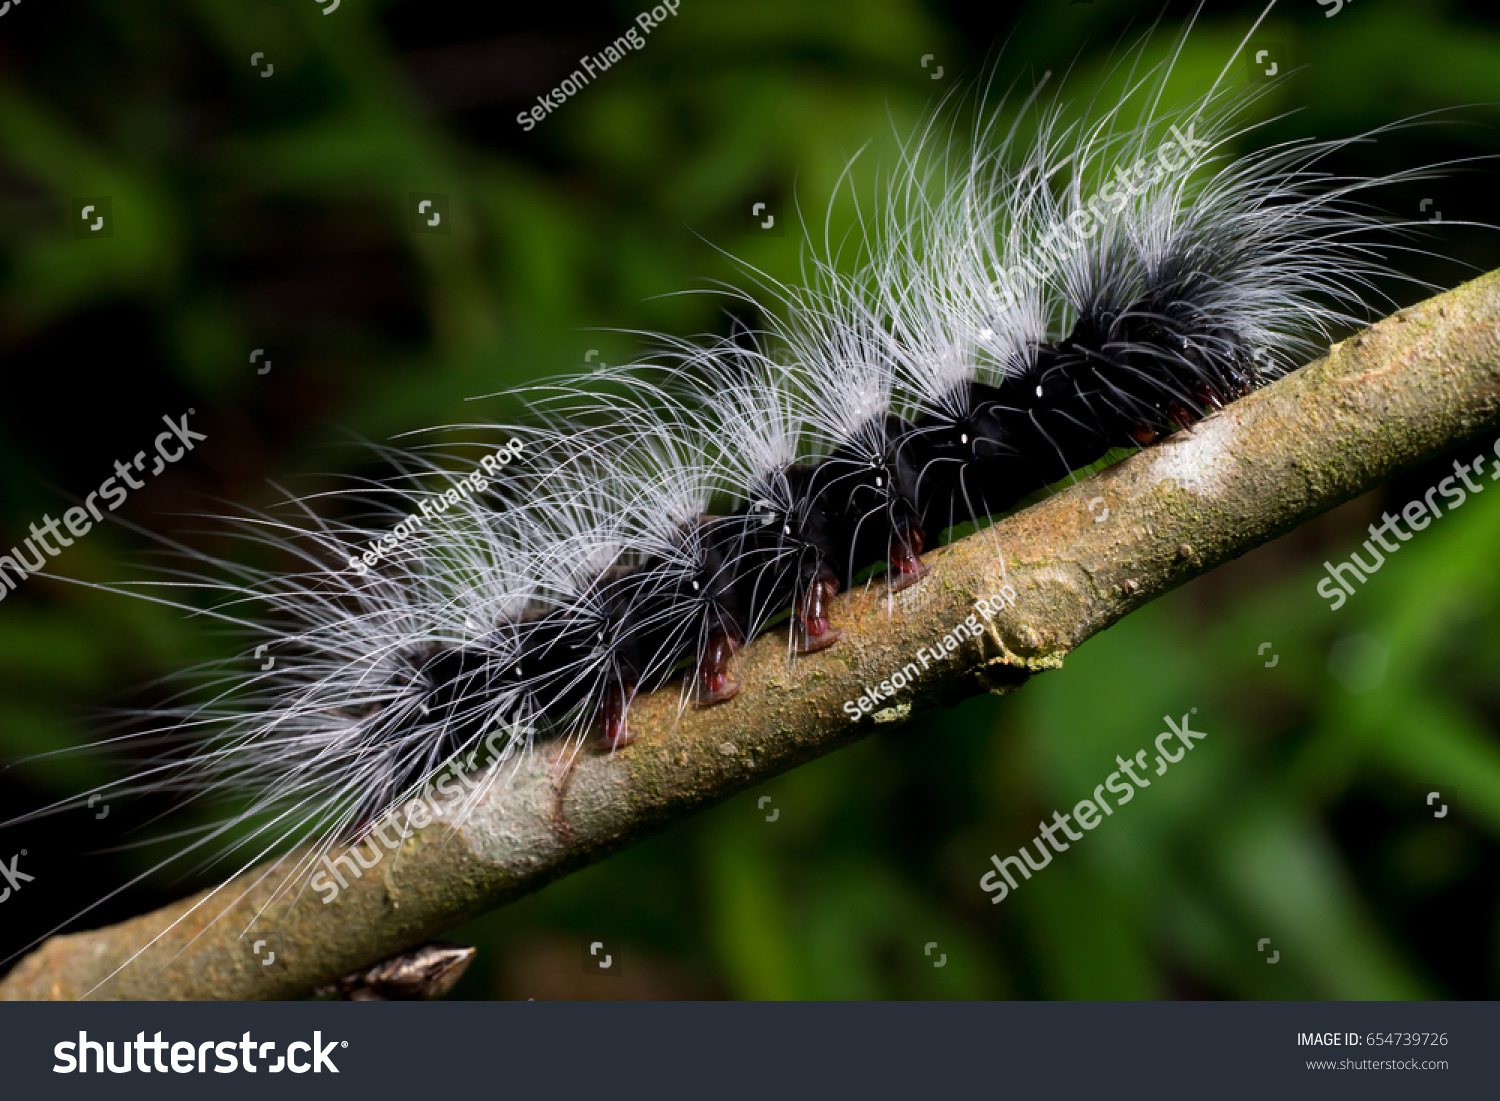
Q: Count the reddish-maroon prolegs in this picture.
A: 4